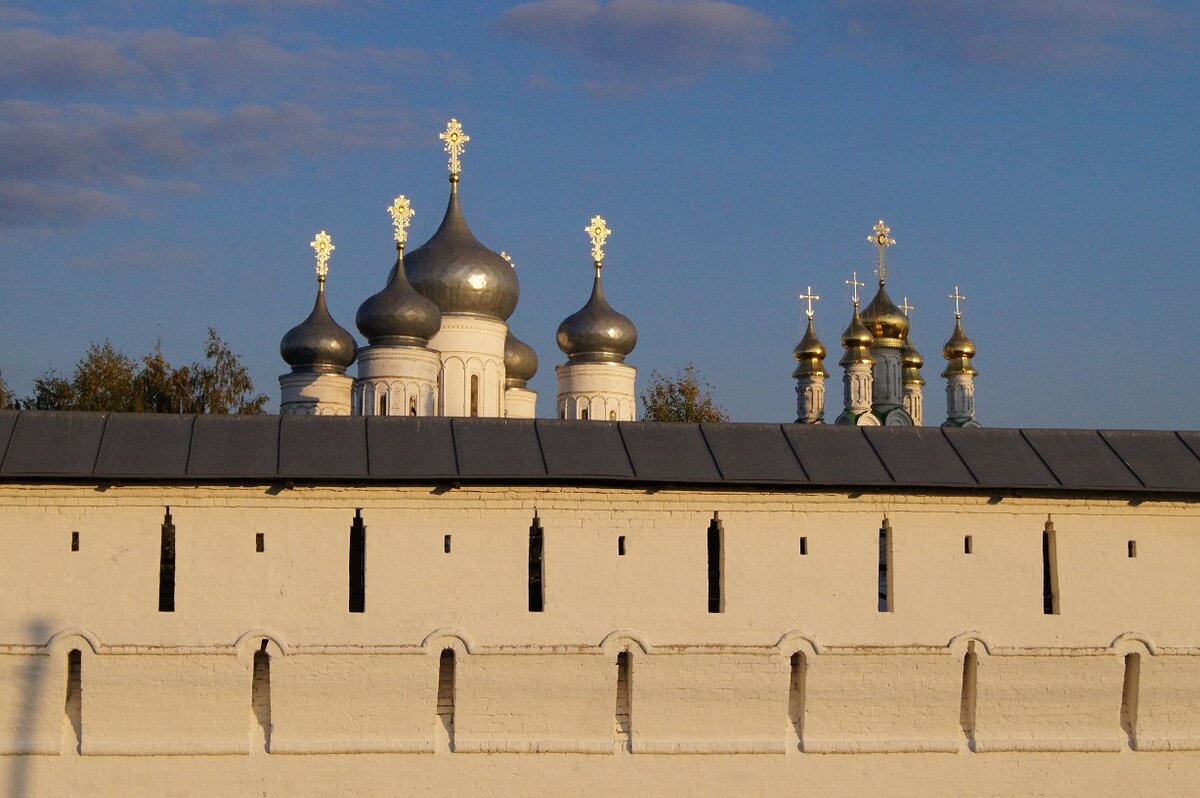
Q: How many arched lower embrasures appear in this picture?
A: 7